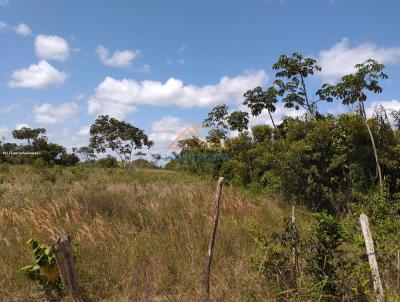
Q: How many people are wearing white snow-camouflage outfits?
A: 0